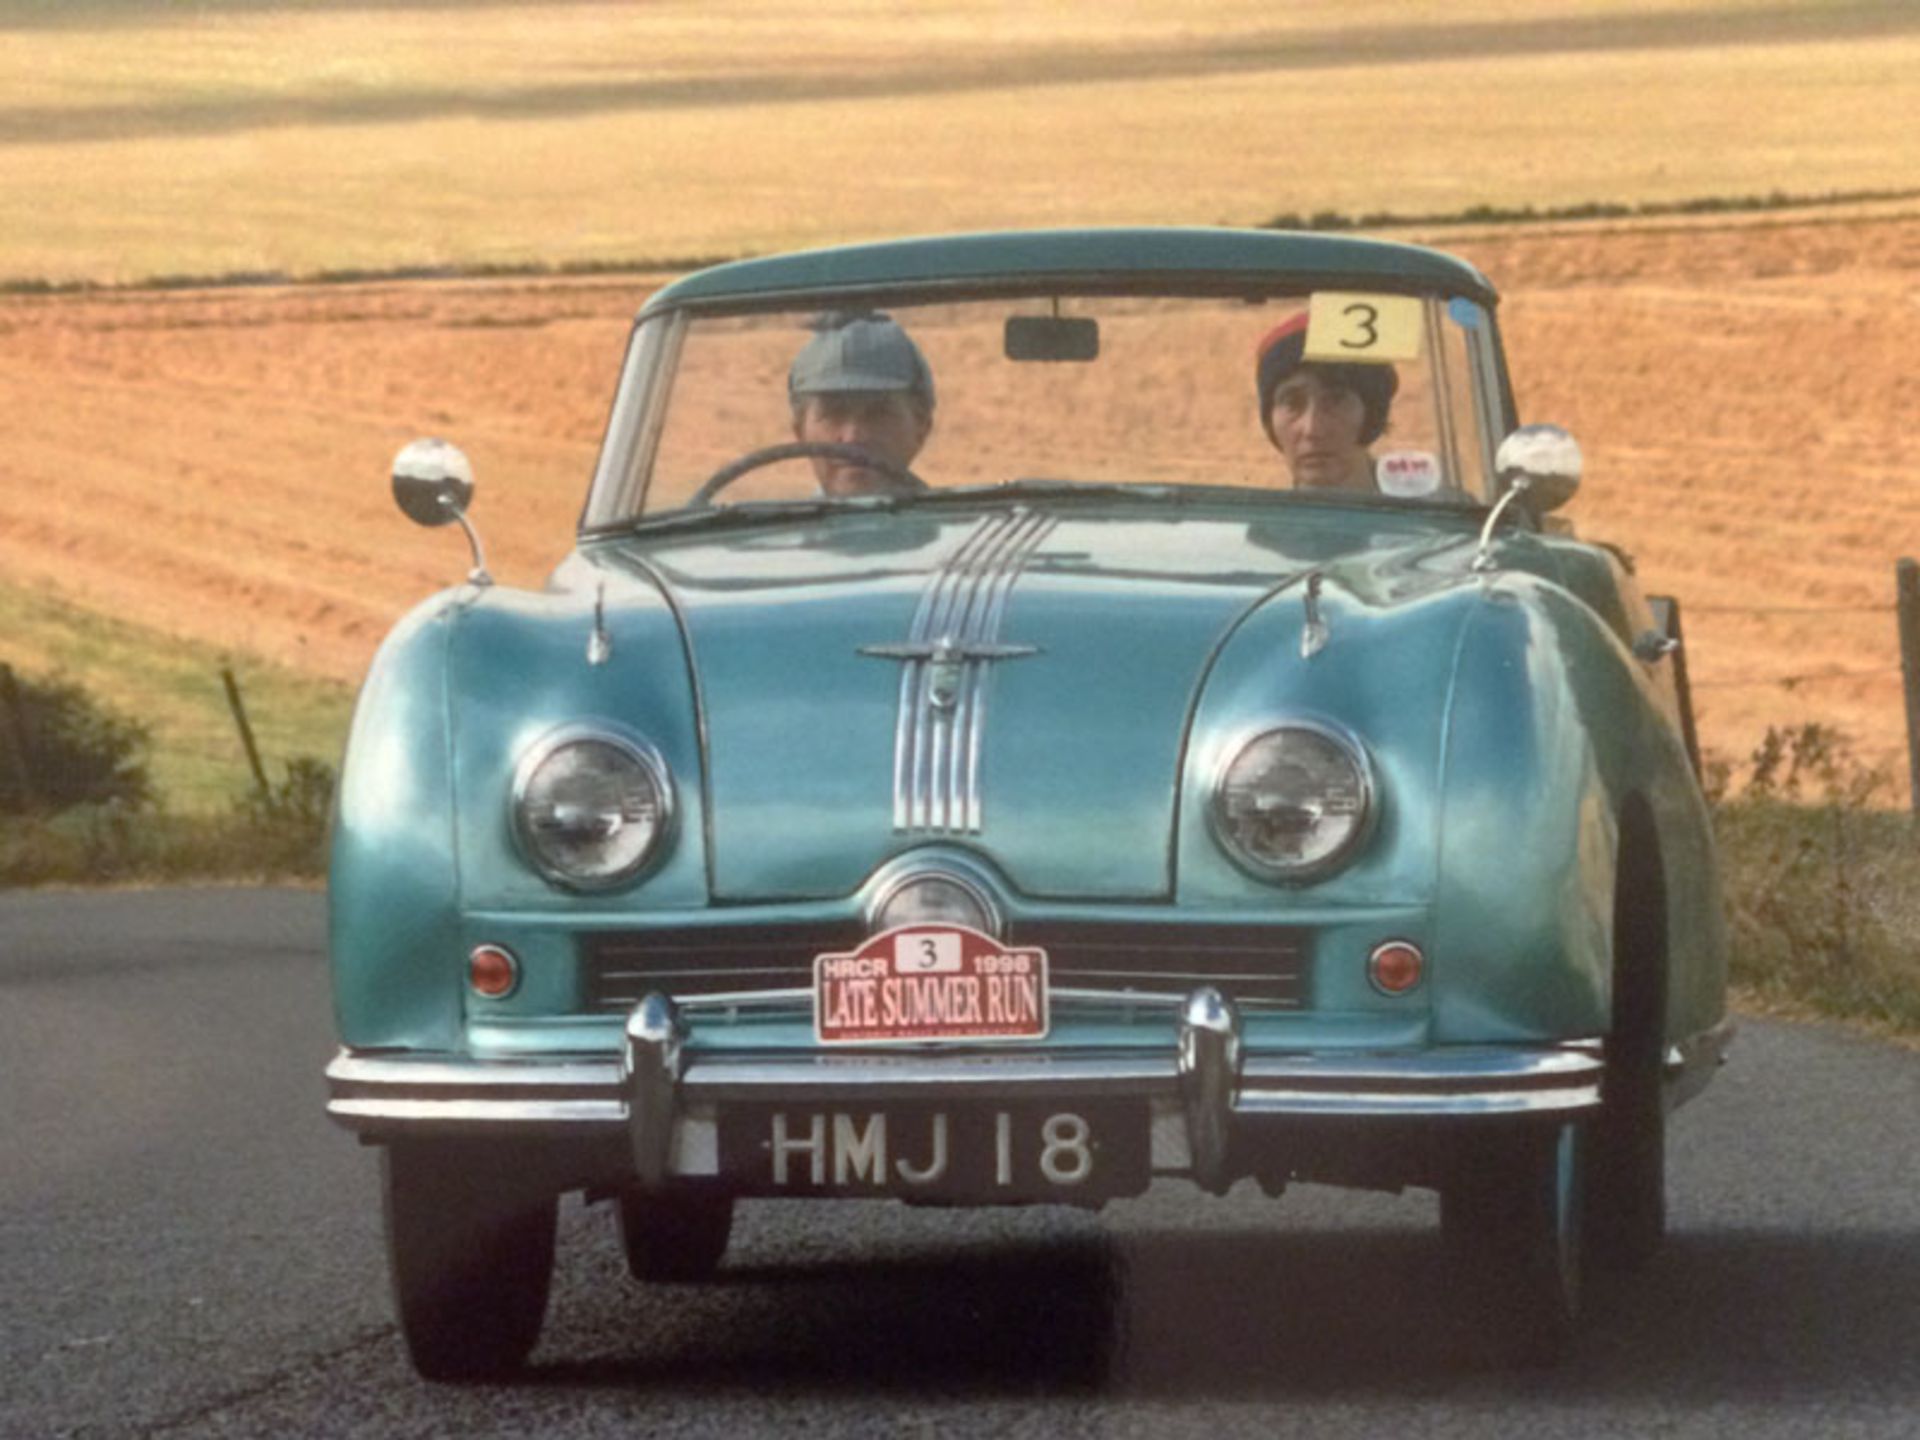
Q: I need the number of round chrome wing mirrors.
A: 2